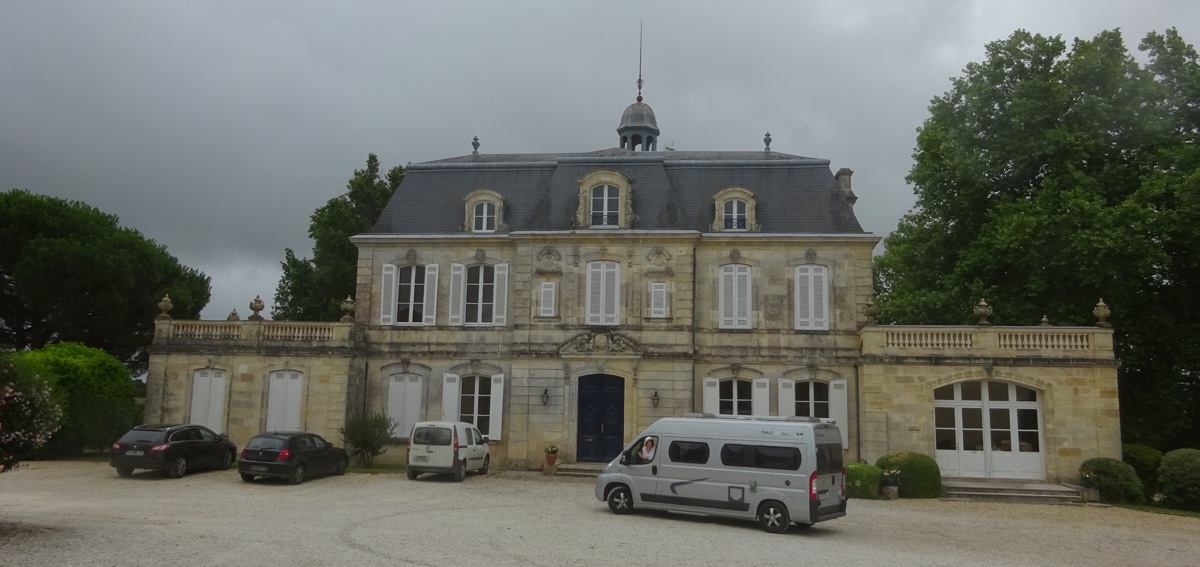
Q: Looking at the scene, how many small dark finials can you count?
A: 2